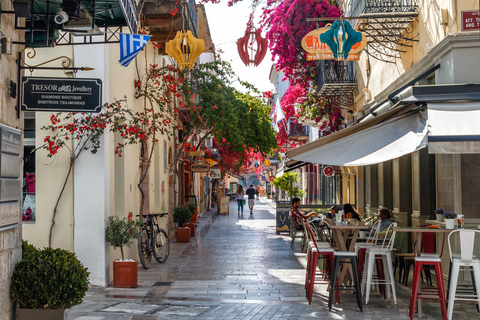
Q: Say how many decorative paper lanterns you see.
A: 3